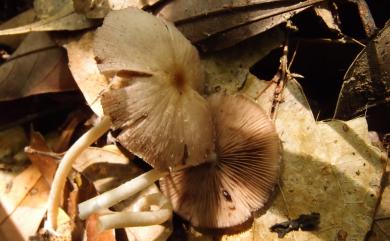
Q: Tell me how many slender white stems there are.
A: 3